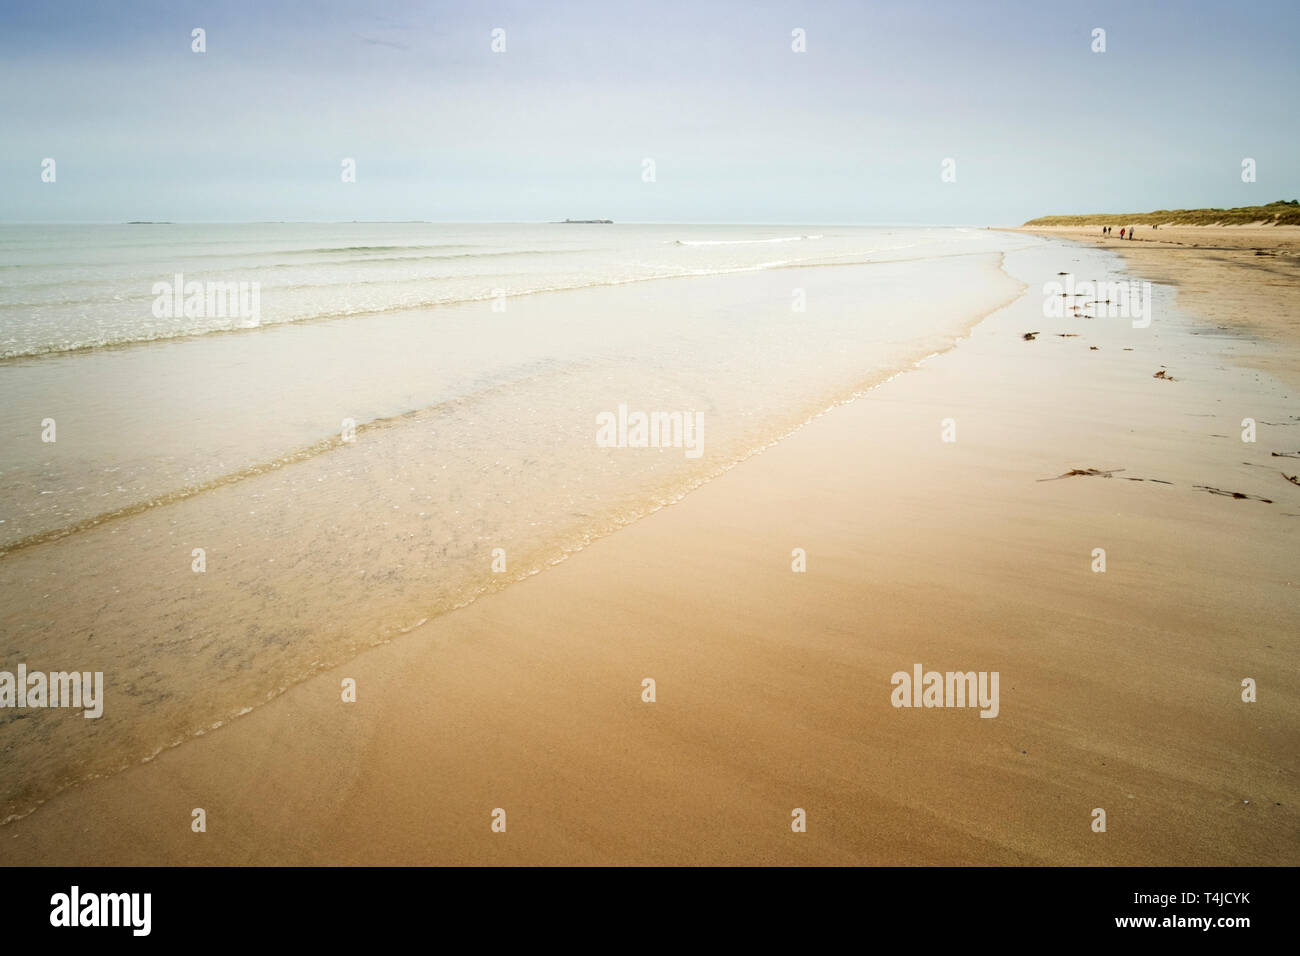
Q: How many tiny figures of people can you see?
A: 6